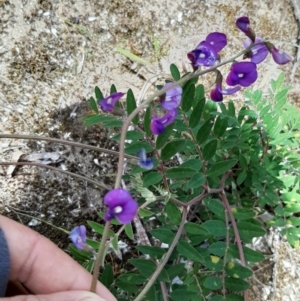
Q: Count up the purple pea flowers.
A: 13